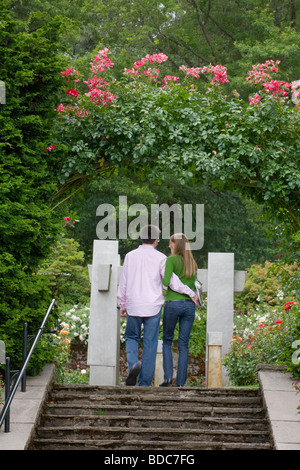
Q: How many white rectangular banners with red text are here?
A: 0